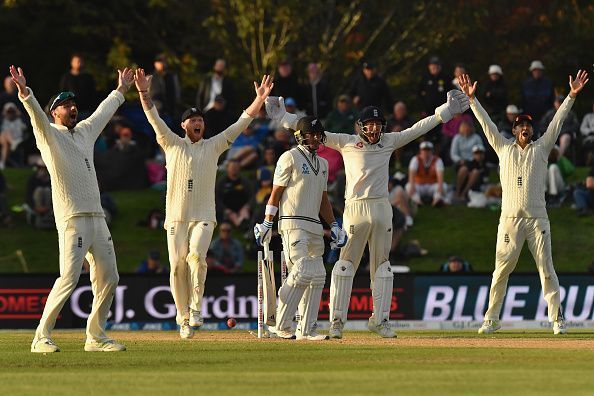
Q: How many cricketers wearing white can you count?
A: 5